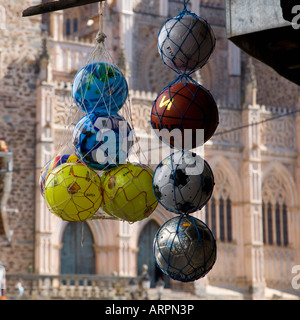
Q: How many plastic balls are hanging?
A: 9